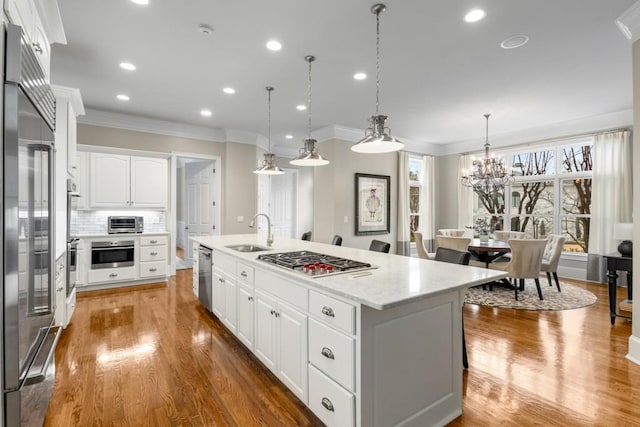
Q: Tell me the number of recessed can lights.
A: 10